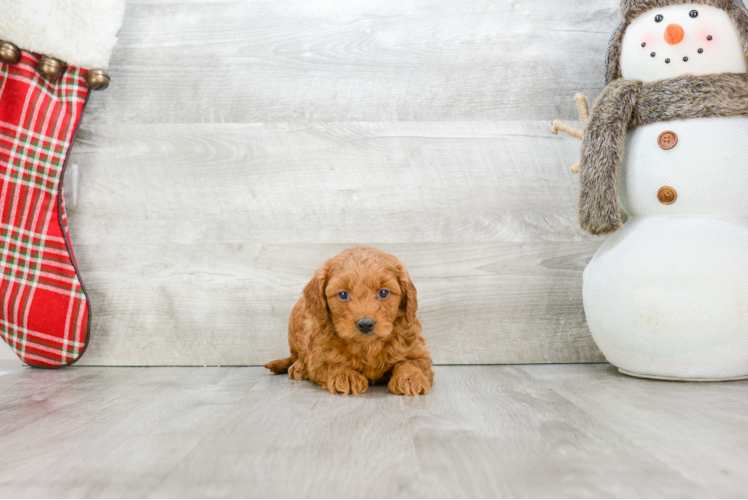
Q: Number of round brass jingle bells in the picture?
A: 3